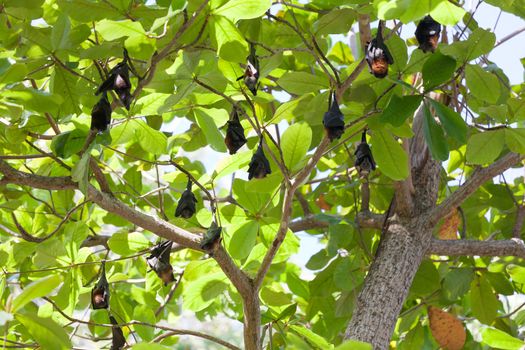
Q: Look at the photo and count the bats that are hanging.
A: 14